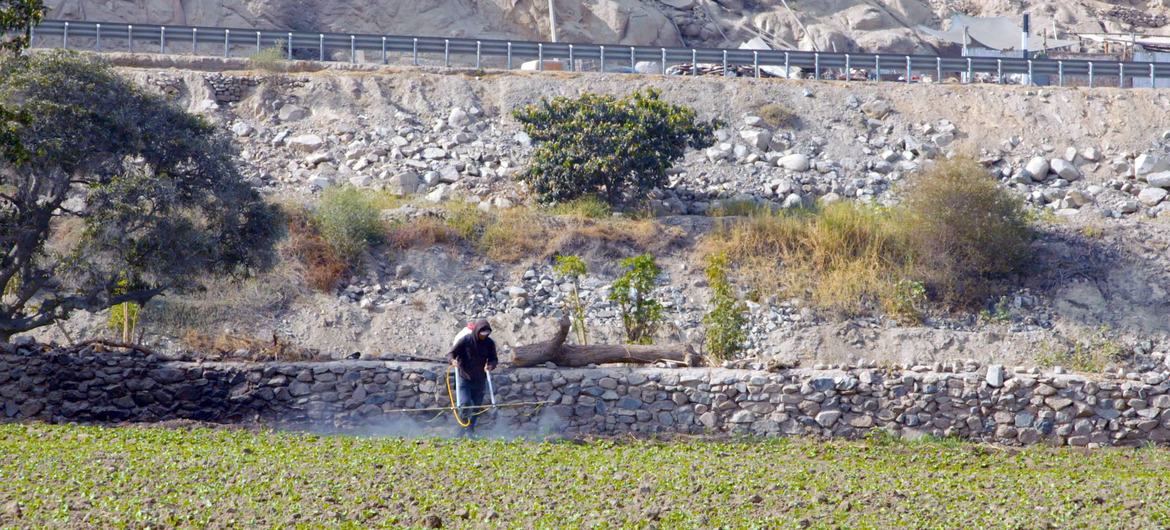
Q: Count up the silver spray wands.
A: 2